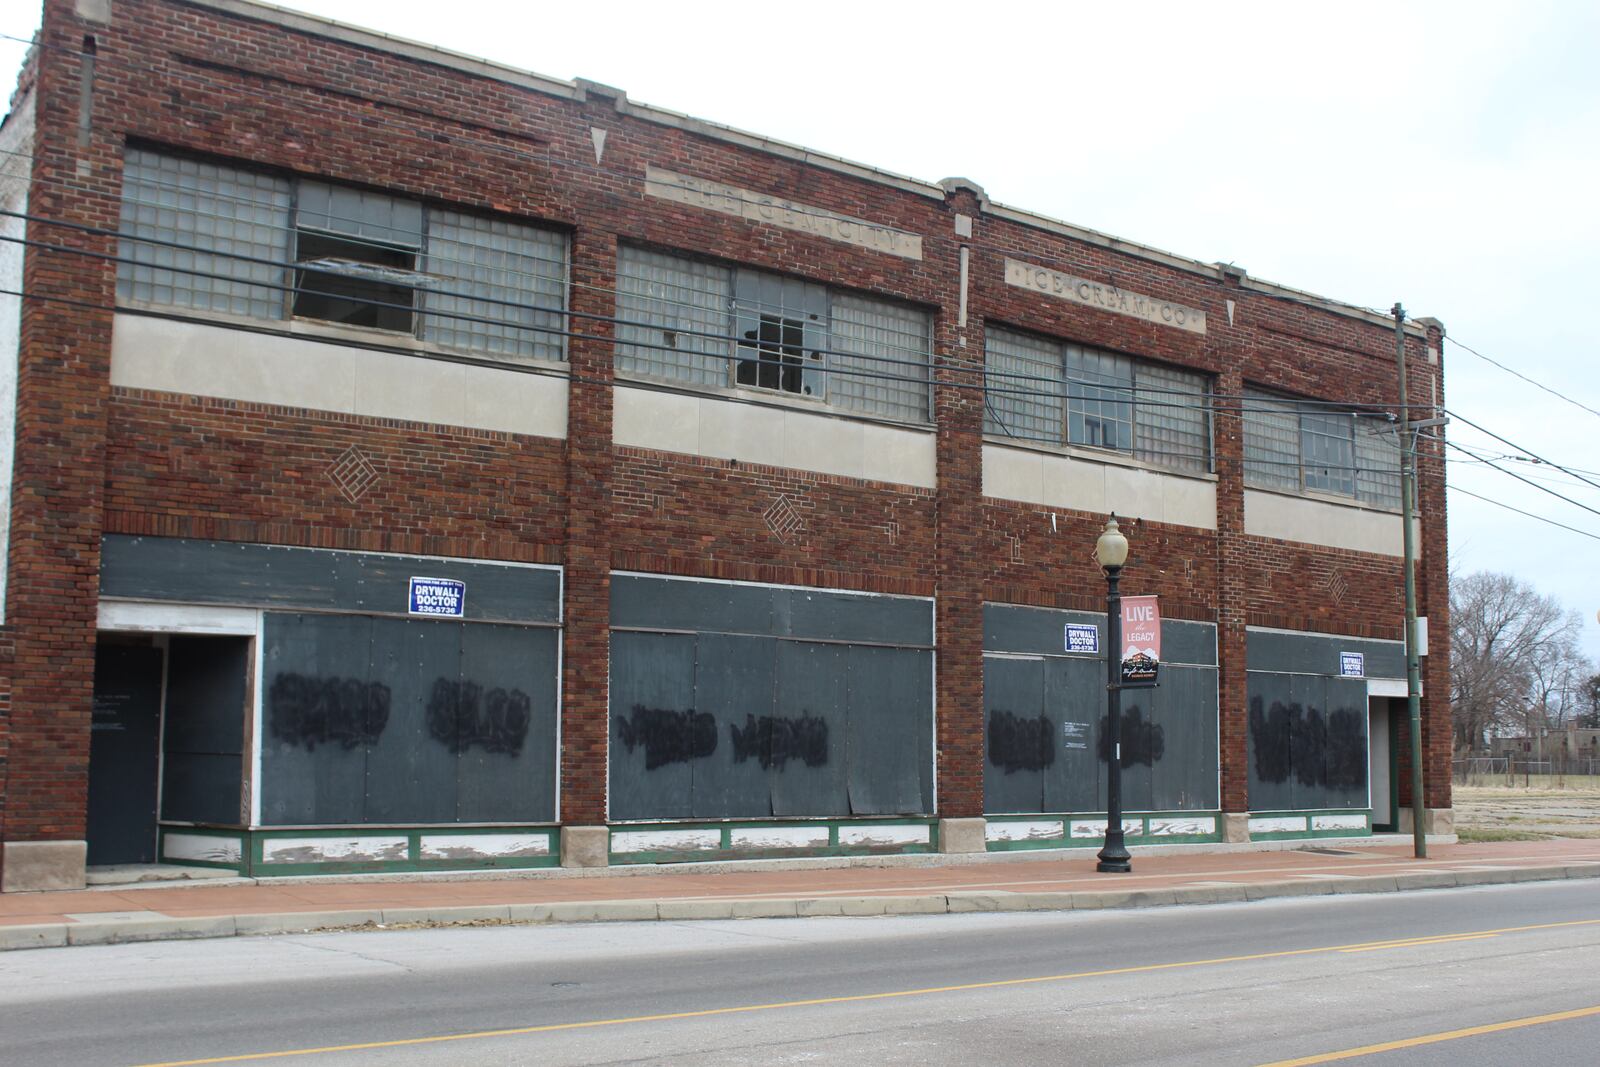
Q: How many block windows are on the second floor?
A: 8